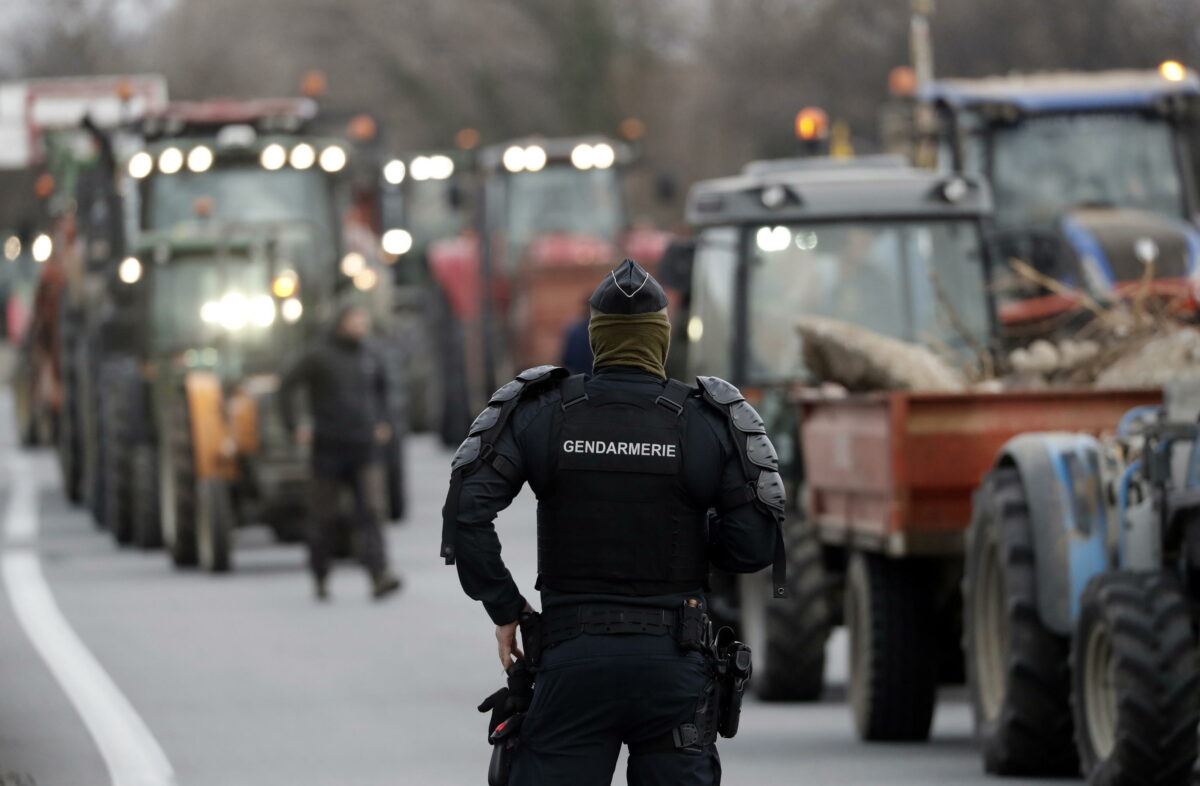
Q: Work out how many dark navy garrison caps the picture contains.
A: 1